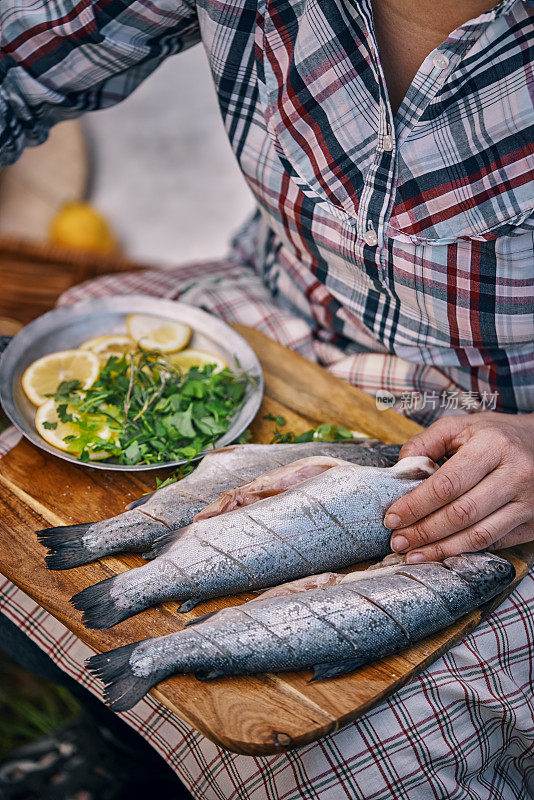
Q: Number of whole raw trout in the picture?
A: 3